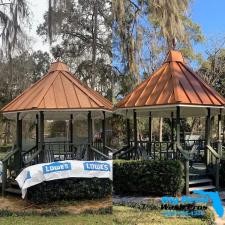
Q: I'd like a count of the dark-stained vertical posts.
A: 13